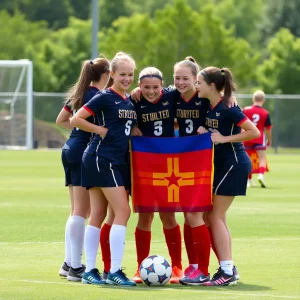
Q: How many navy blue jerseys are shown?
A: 5